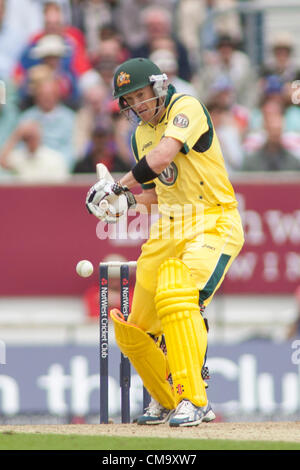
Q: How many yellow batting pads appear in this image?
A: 2